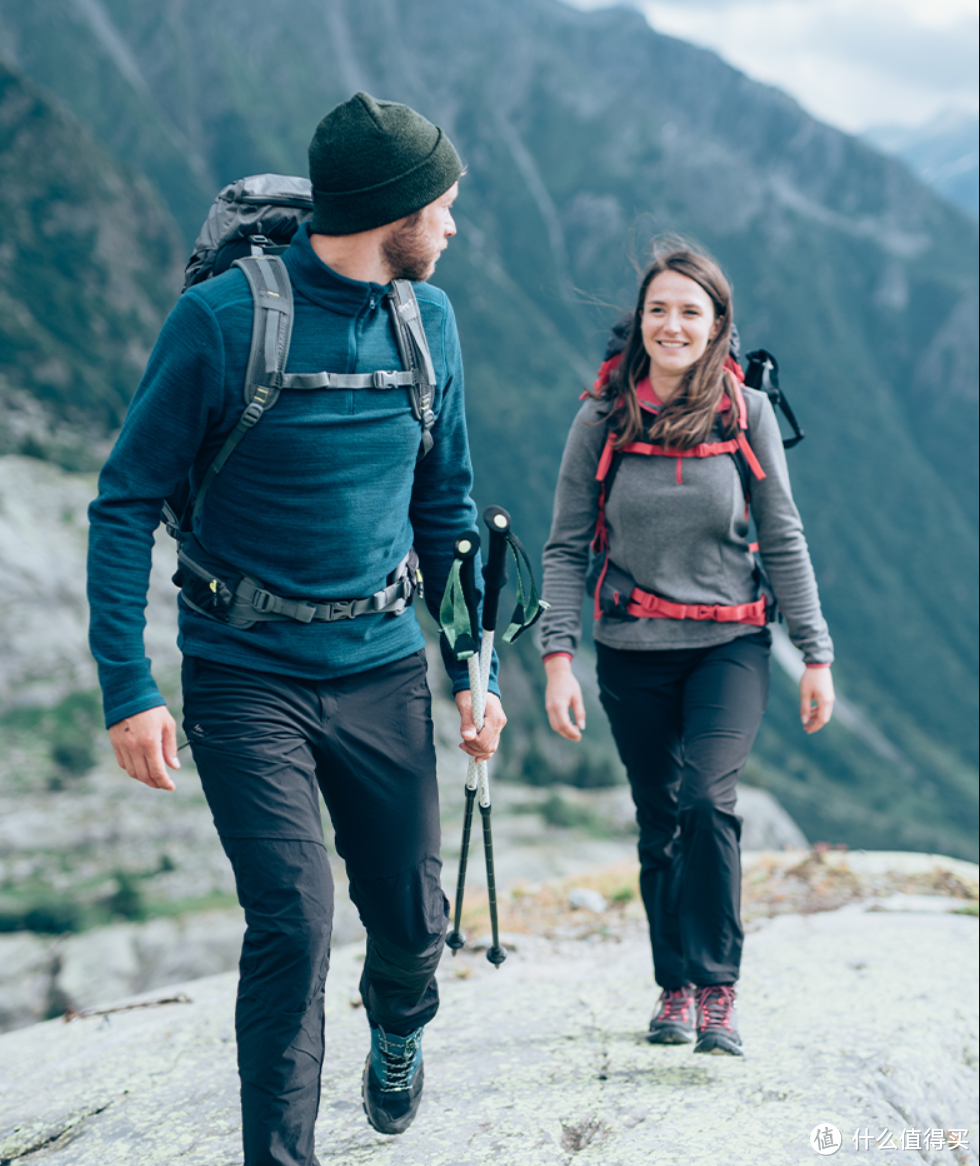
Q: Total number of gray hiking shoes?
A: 2